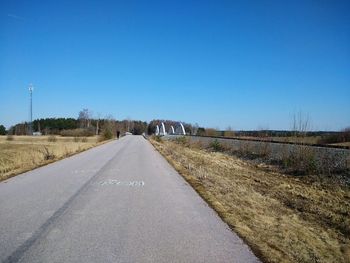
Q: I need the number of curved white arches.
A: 4